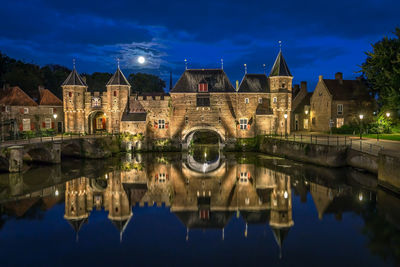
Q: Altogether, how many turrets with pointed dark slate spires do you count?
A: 3